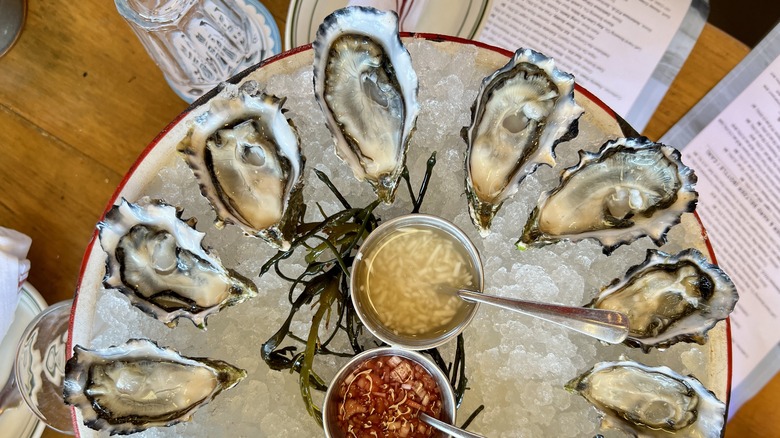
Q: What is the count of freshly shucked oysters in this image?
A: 8